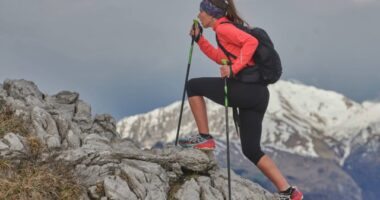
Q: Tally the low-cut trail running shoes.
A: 2